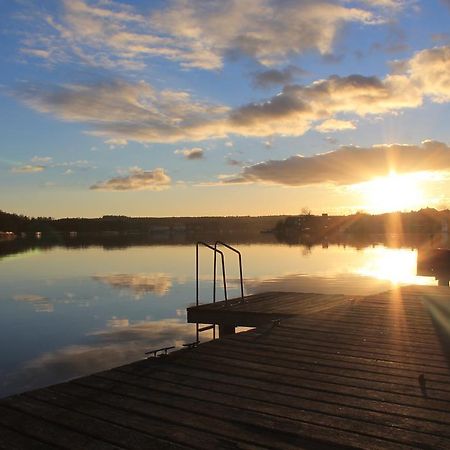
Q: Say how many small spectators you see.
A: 0